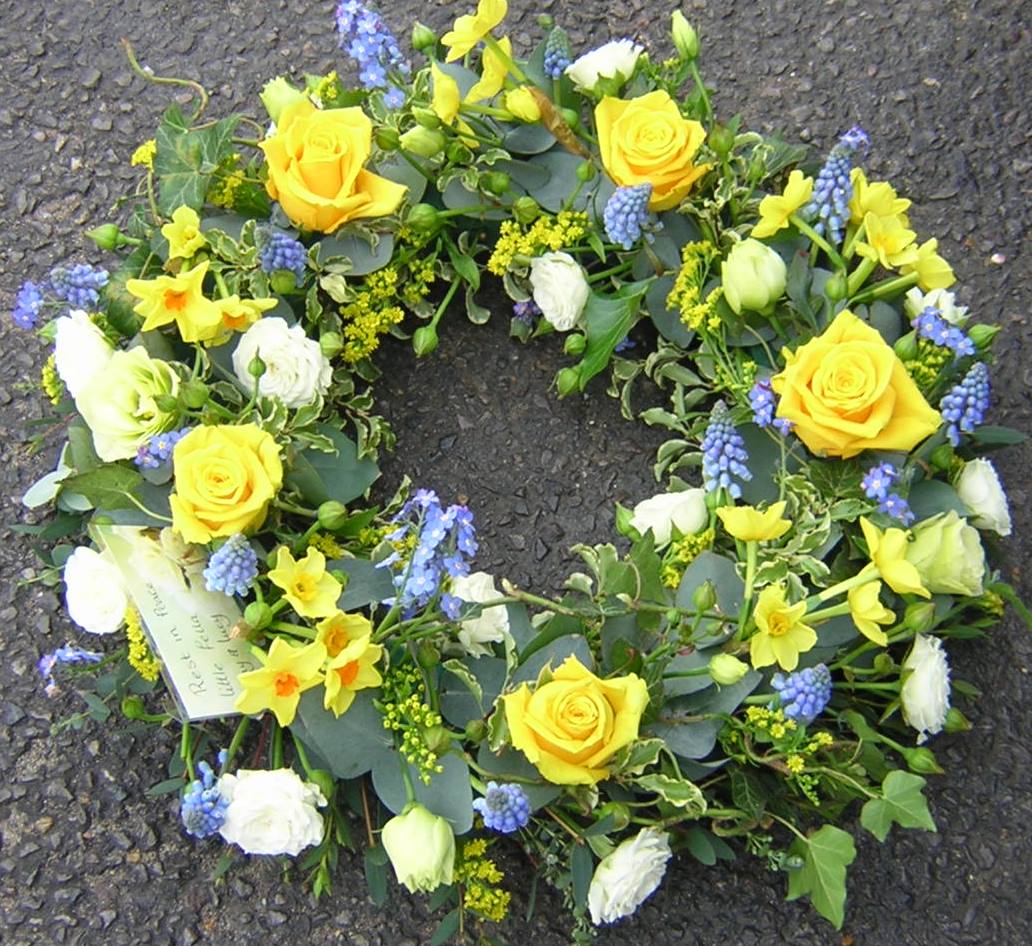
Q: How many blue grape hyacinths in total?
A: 11